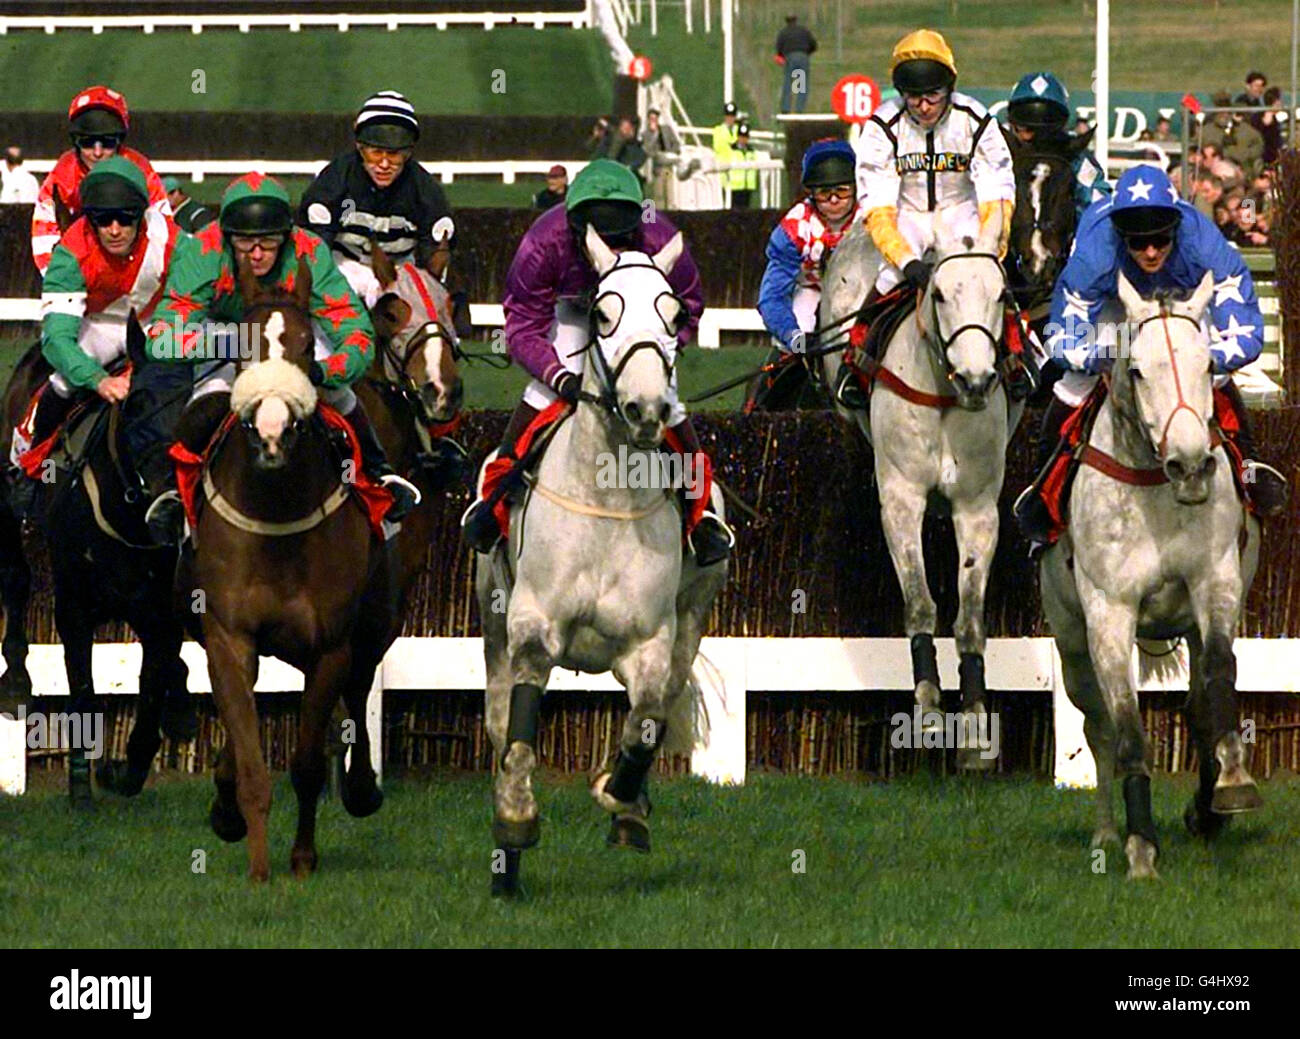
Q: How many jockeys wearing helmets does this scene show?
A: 9